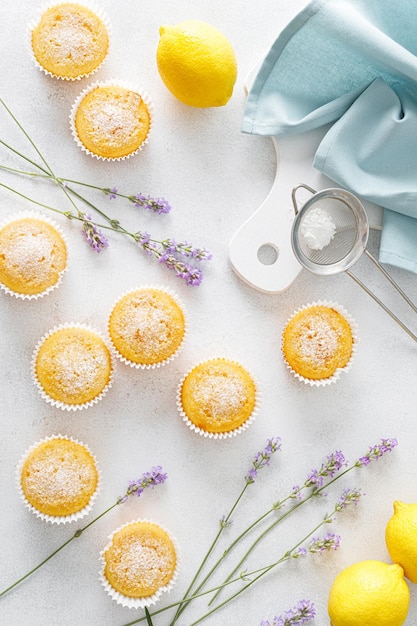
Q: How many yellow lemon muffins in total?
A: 9